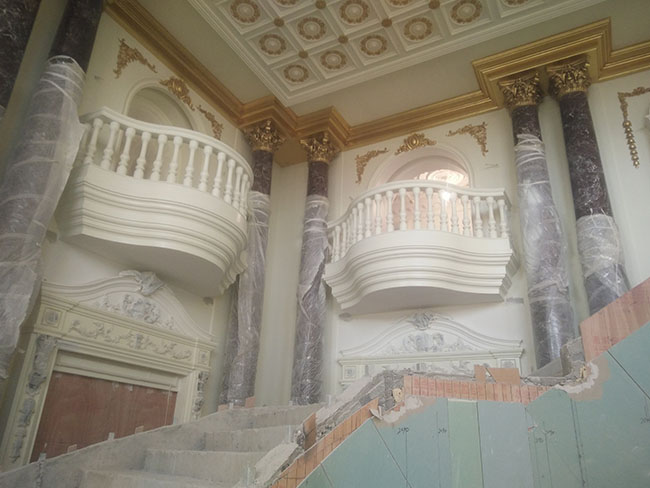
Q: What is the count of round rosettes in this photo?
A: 12